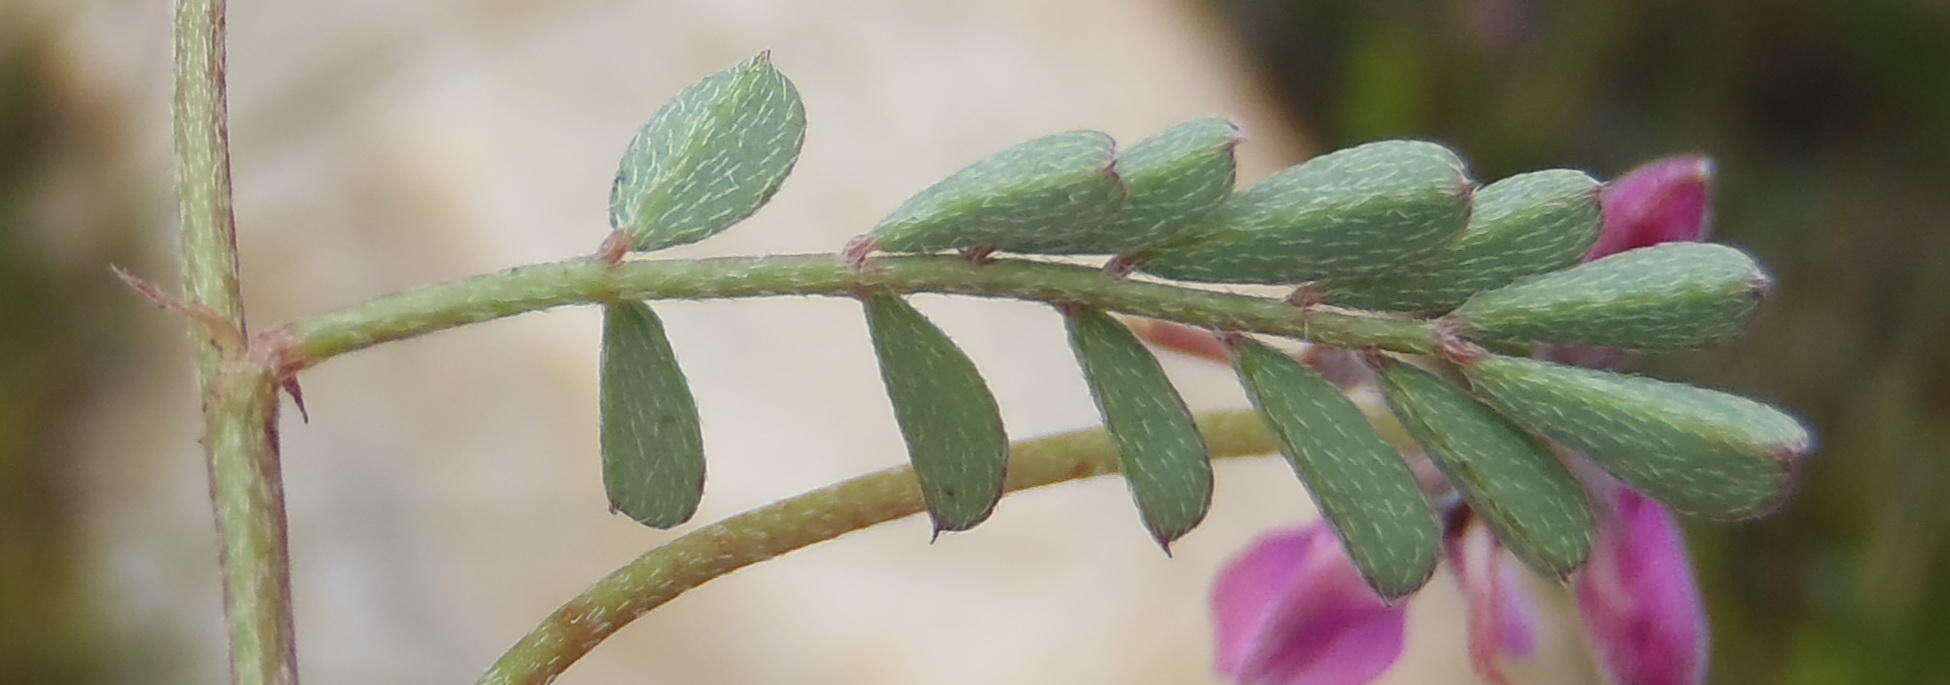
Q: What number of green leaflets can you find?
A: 12